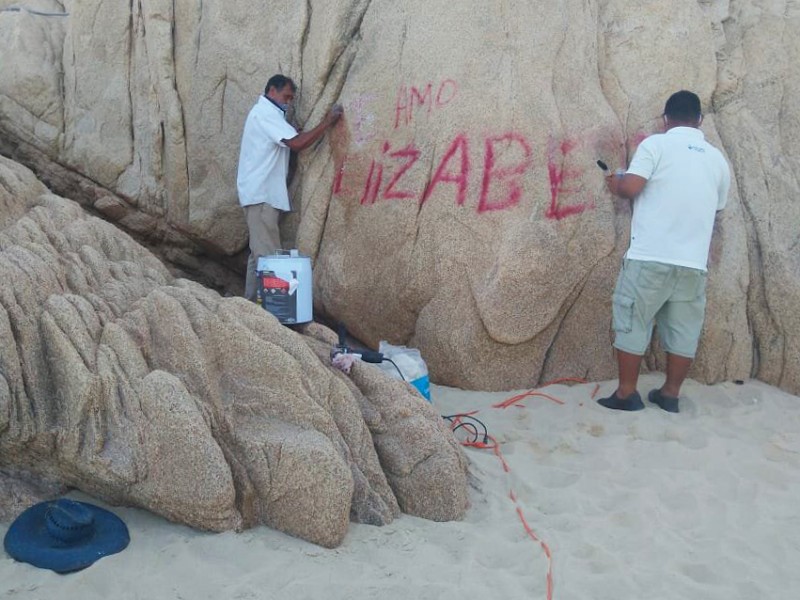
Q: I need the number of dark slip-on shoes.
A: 2